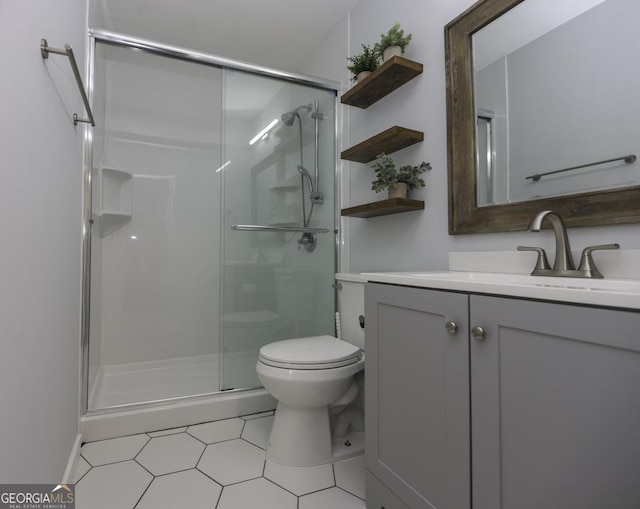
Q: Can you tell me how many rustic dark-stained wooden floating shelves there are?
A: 3